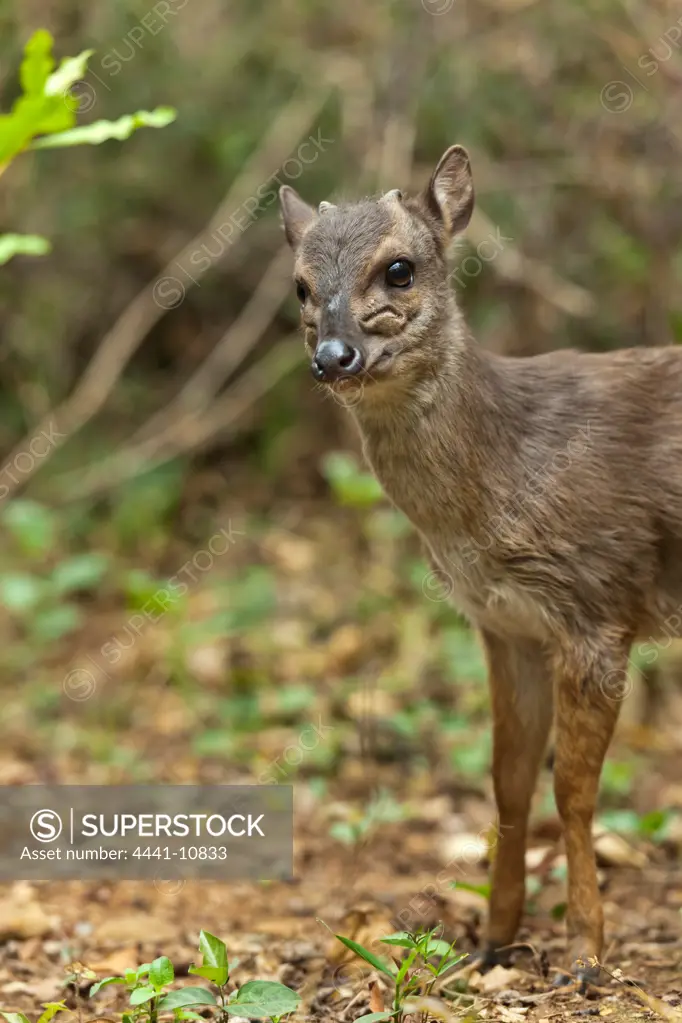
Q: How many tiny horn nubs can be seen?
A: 2